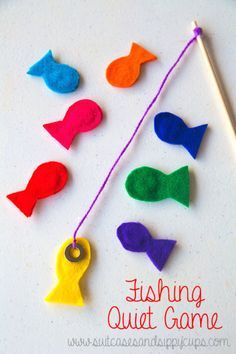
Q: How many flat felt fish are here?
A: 8